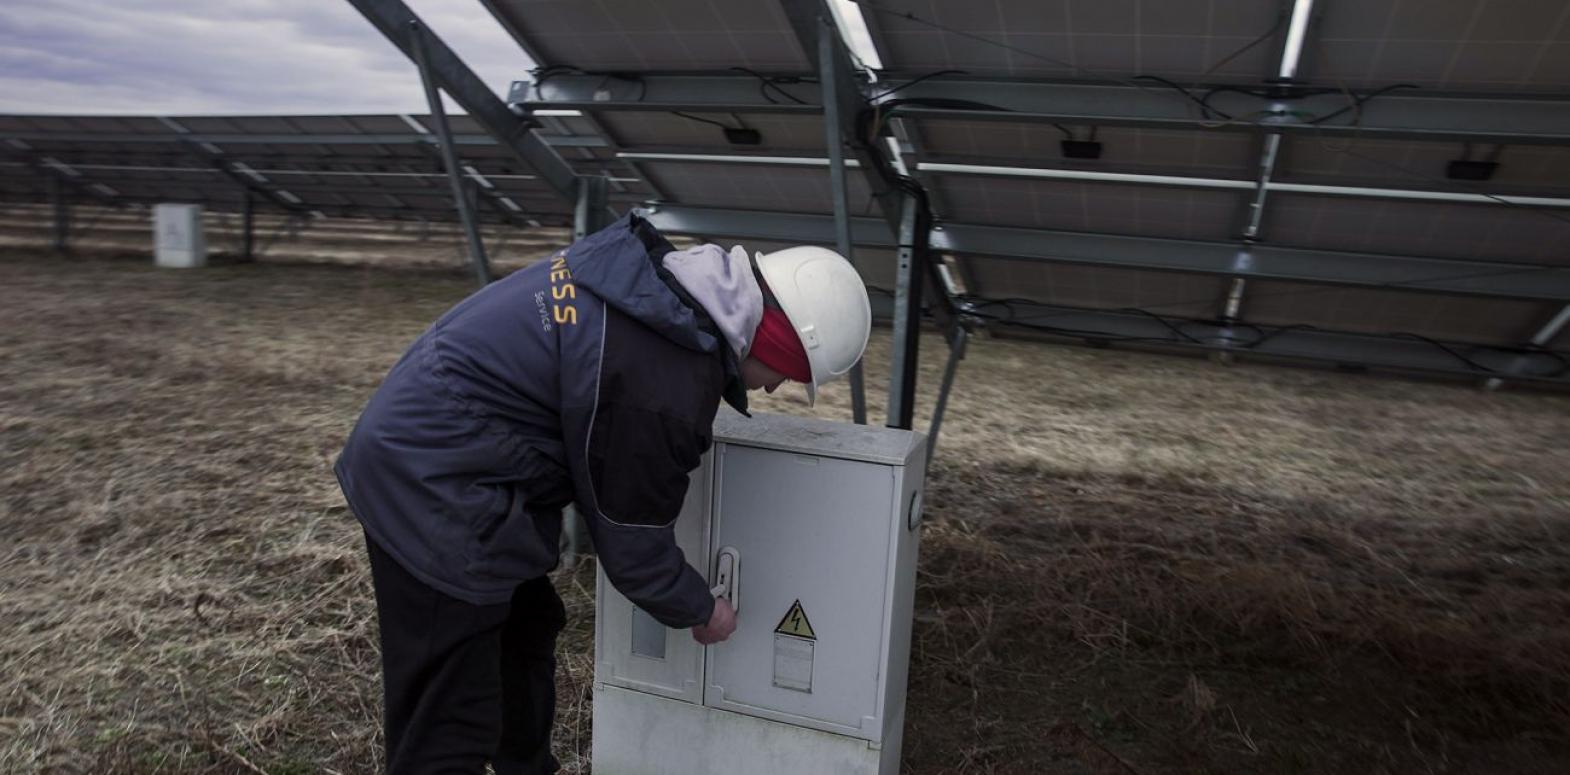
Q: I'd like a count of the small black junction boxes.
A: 3